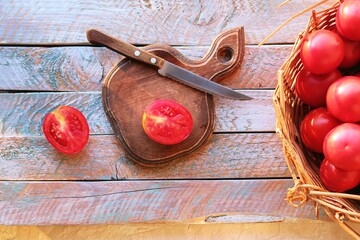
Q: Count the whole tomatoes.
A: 8